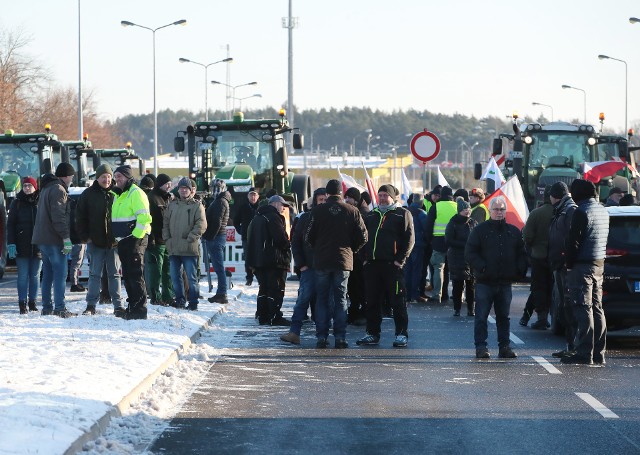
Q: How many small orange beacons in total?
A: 7